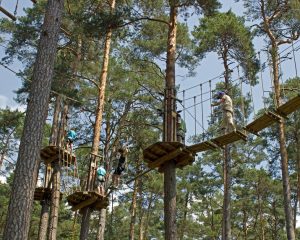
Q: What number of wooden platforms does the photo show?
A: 4